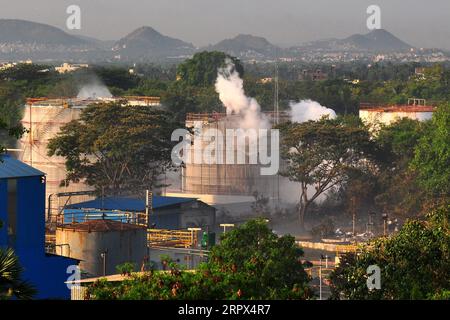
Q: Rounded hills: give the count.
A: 4